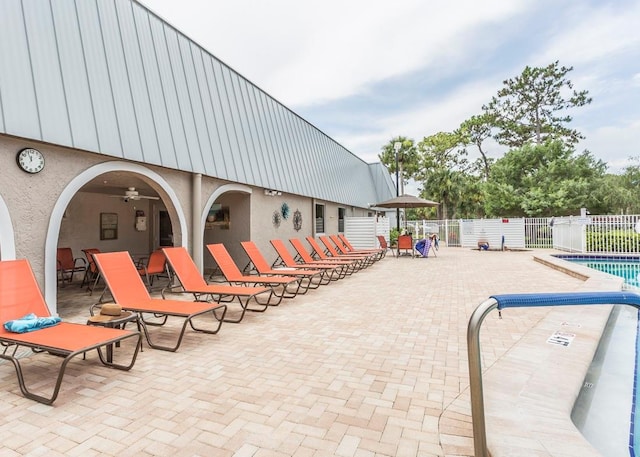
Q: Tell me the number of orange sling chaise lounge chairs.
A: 11